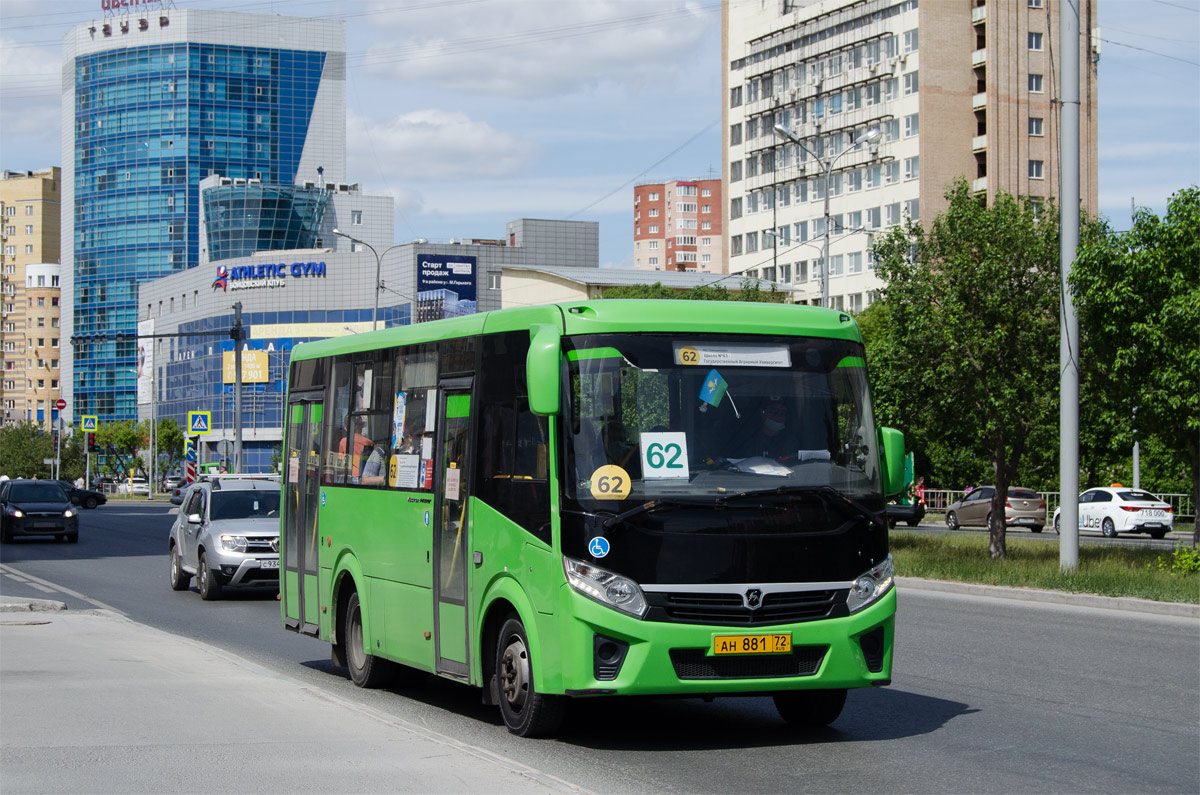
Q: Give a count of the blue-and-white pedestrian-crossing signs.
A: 2